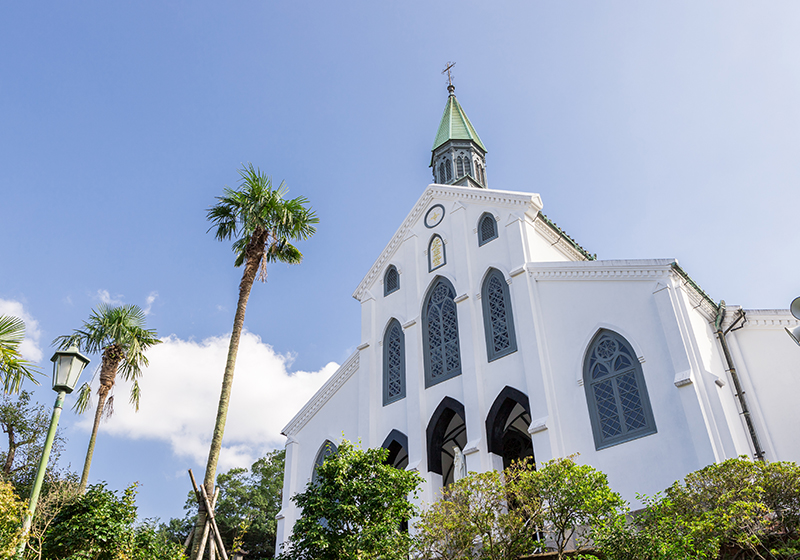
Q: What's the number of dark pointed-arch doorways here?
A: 3